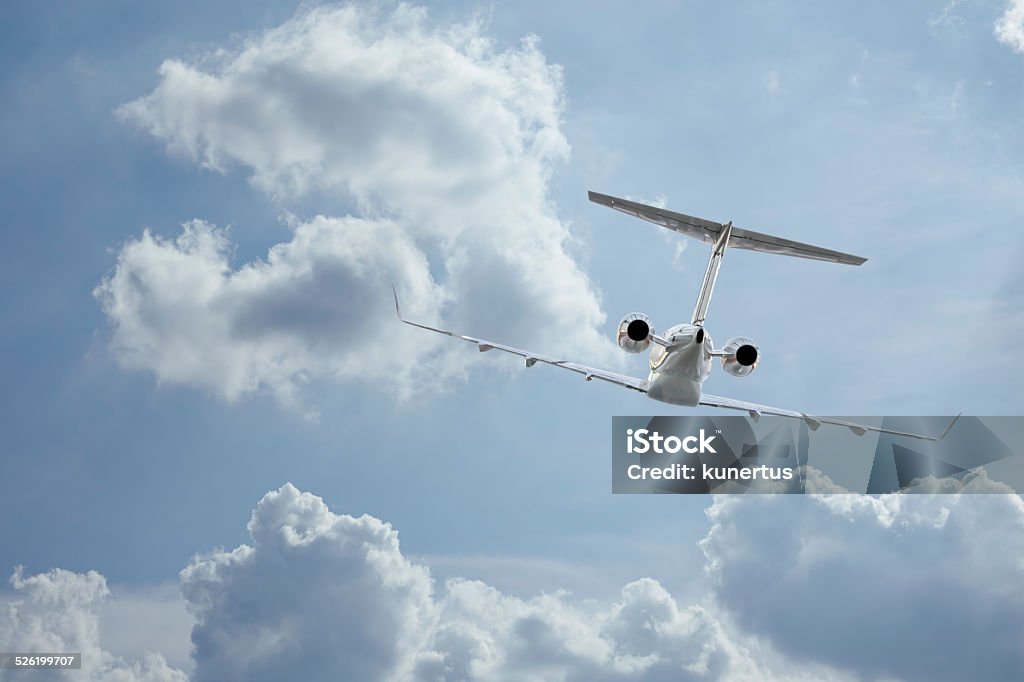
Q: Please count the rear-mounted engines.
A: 2